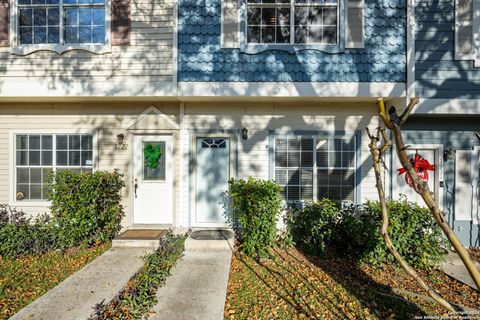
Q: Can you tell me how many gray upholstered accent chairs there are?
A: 0